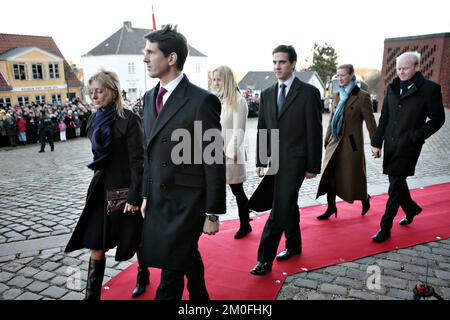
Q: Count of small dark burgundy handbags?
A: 1